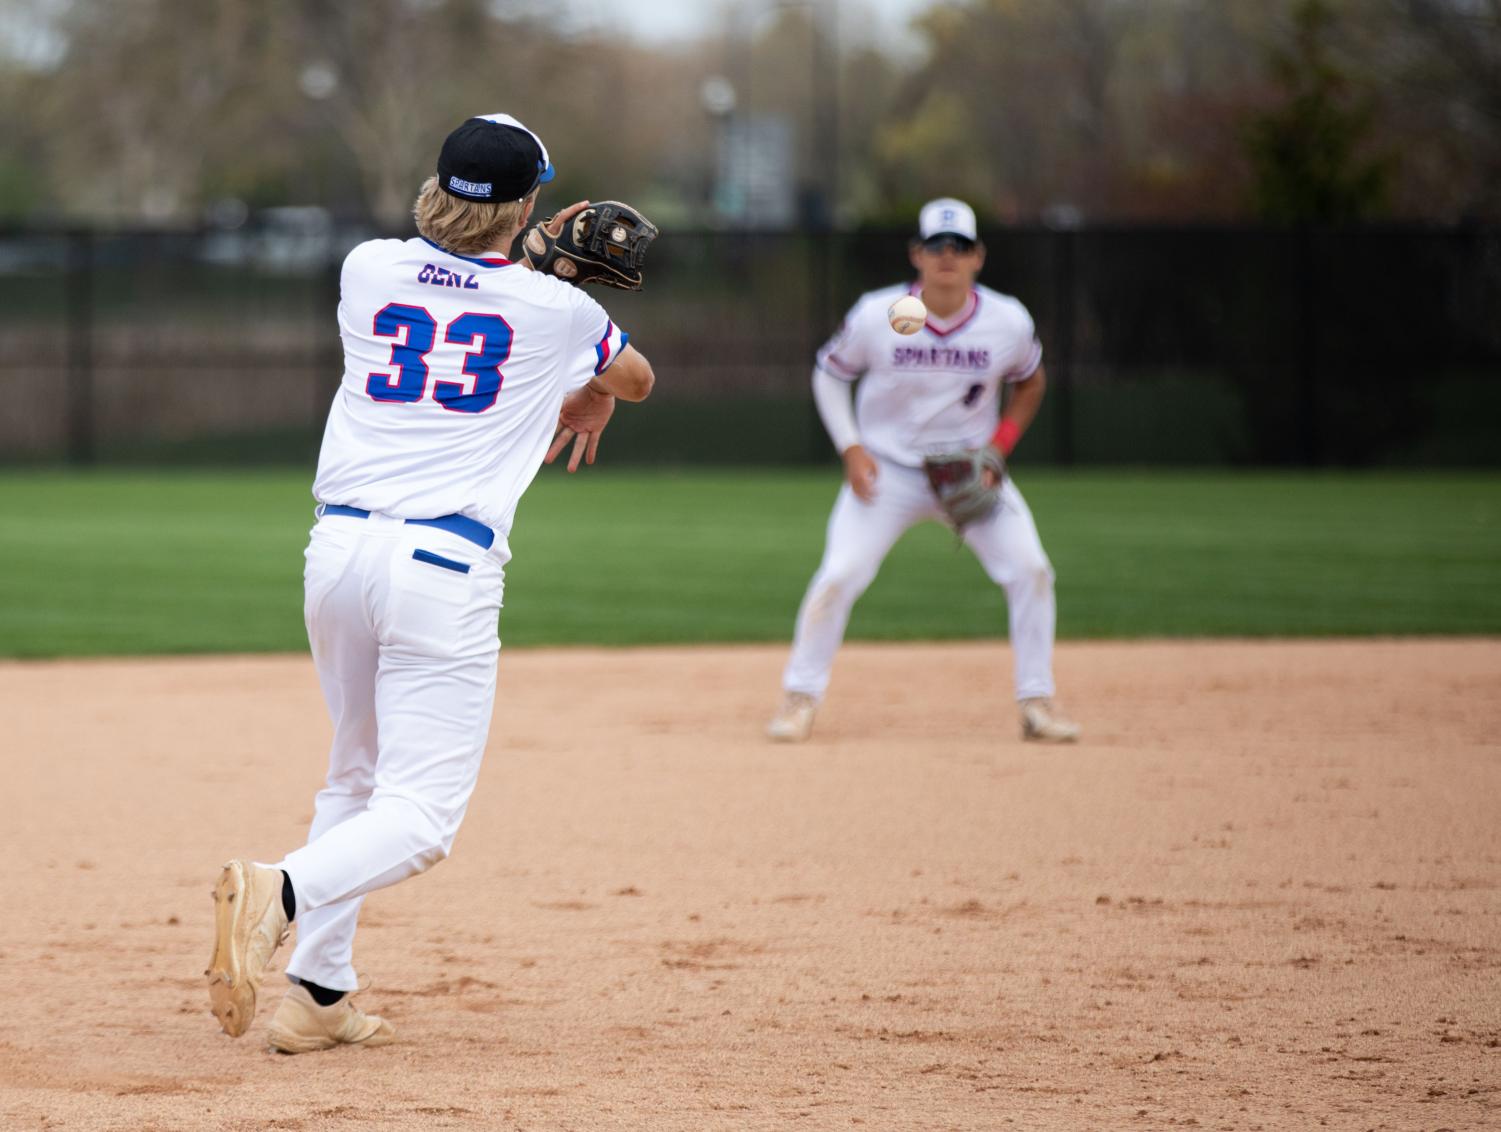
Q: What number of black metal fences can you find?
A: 1